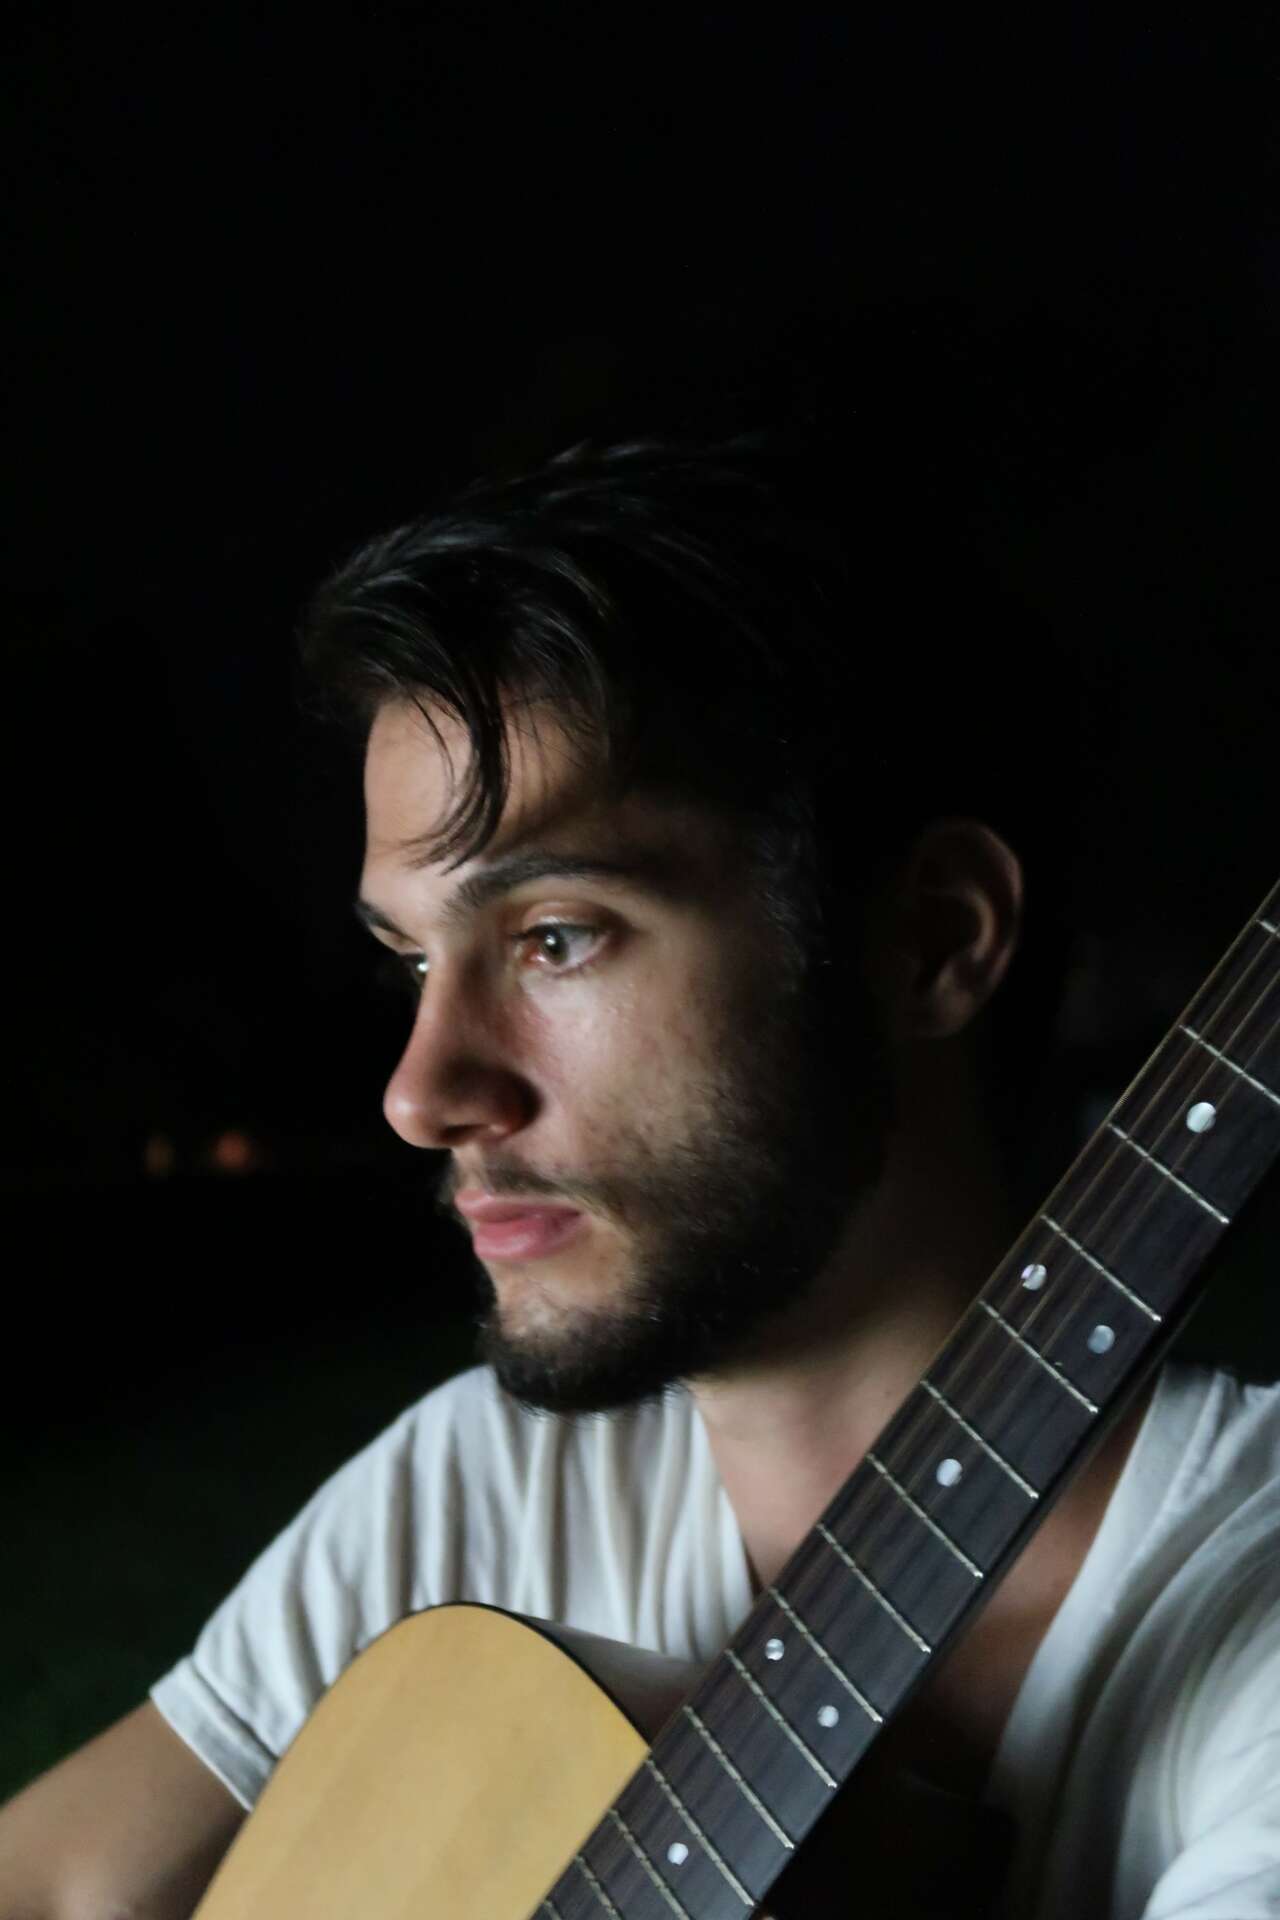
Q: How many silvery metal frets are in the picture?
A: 15